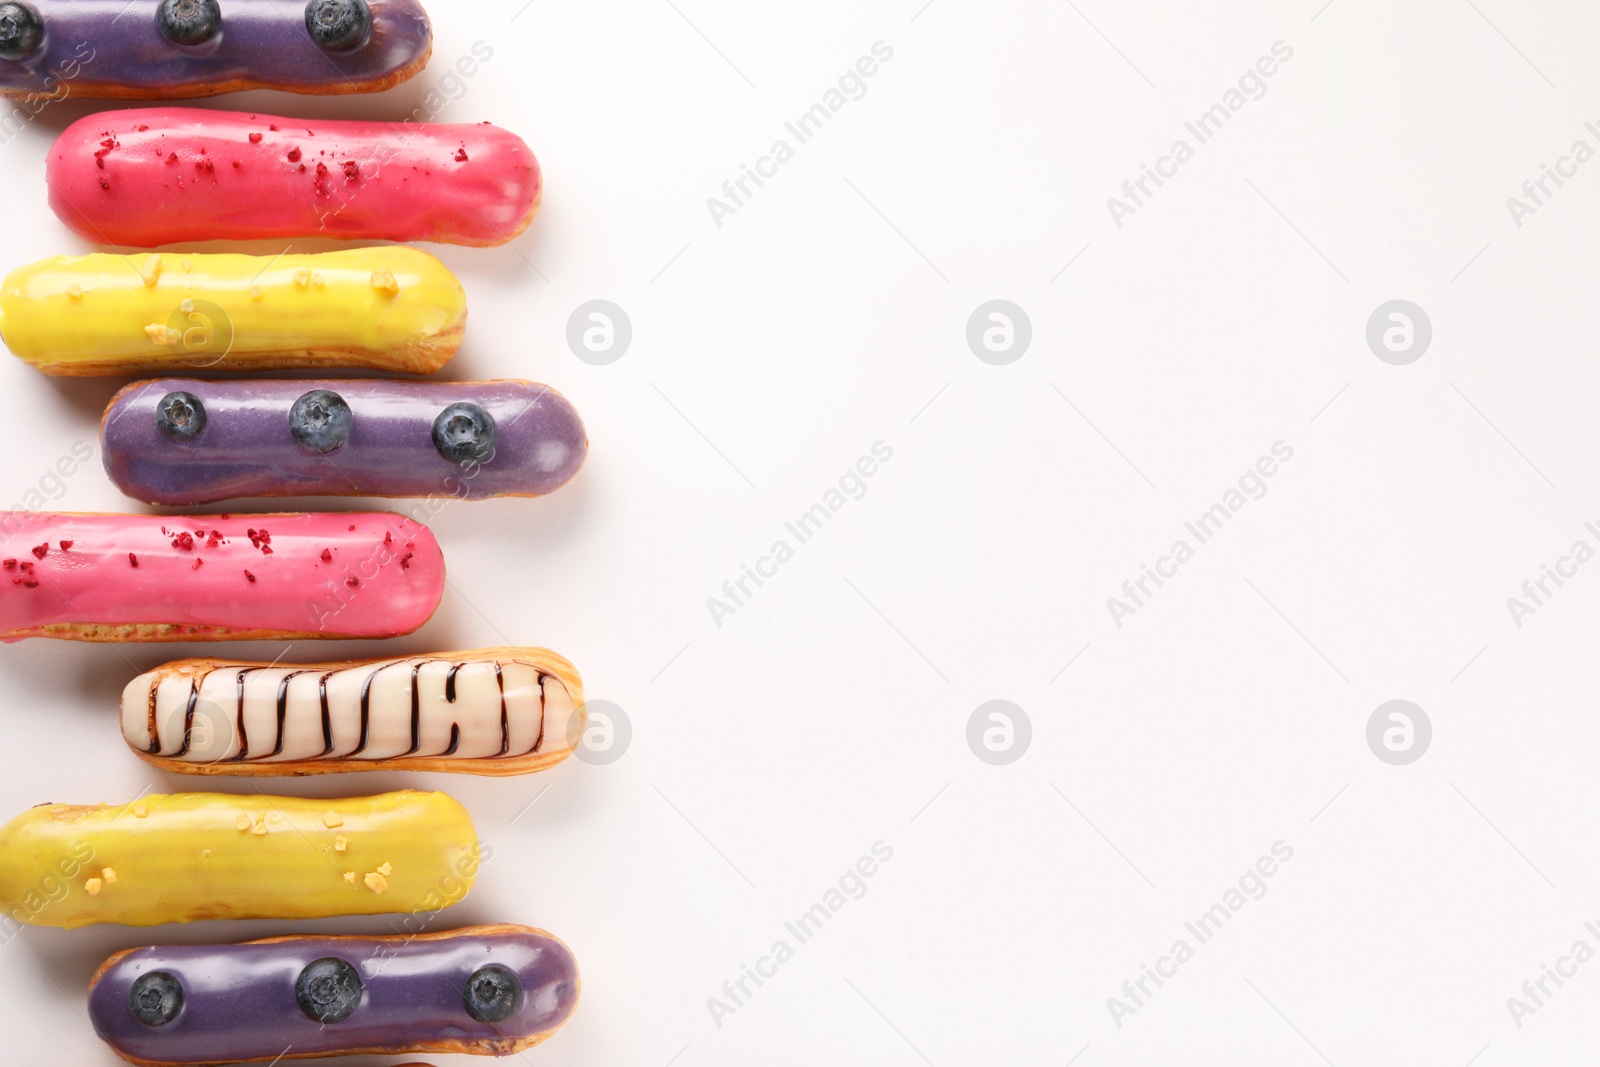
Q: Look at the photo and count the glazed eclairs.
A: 8